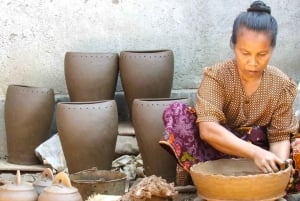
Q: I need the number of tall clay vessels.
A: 5